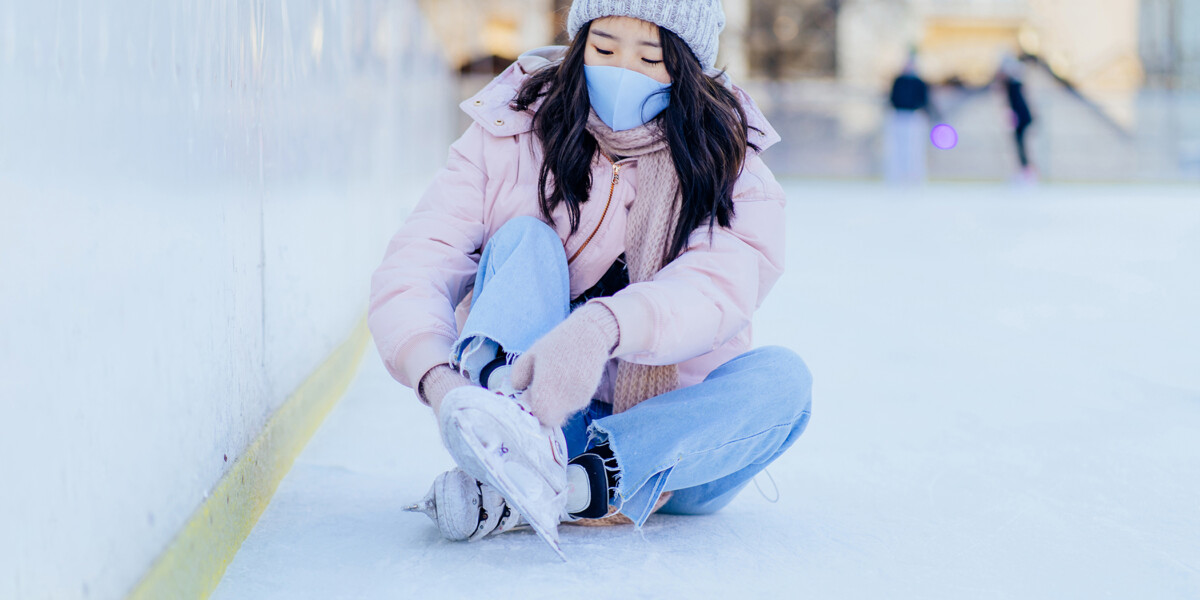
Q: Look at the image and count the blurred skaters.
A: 2